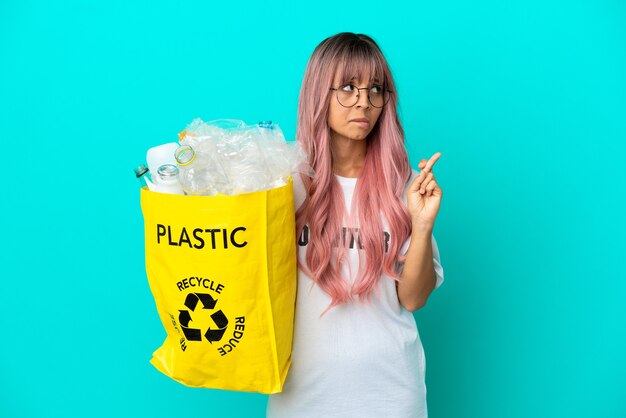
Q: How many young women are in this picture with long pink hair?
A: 1